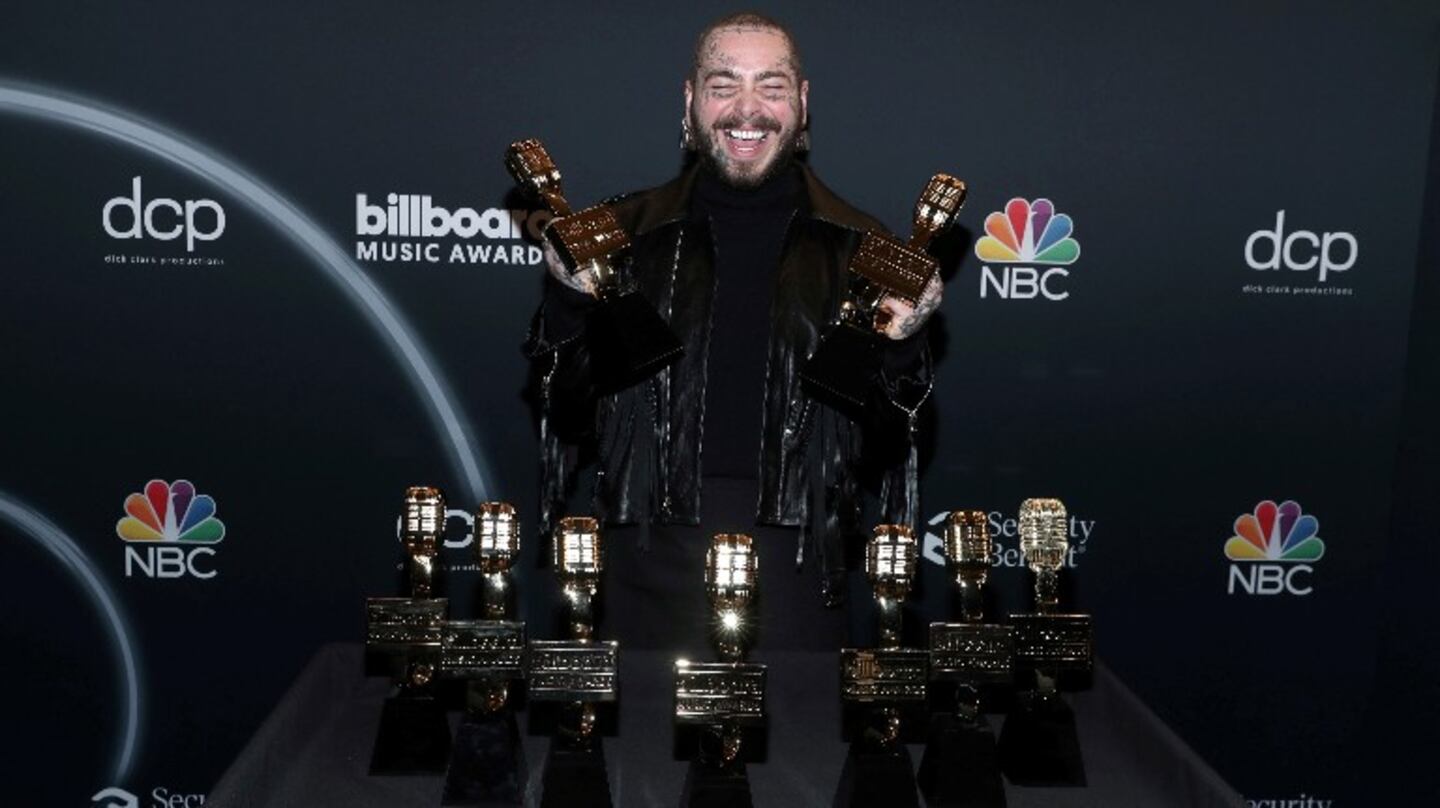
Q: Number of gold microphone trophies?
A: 9